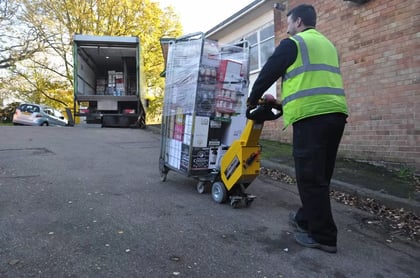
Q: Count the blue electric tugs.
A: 0